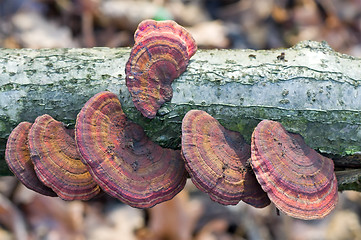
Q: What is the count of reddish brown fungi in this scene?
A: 6